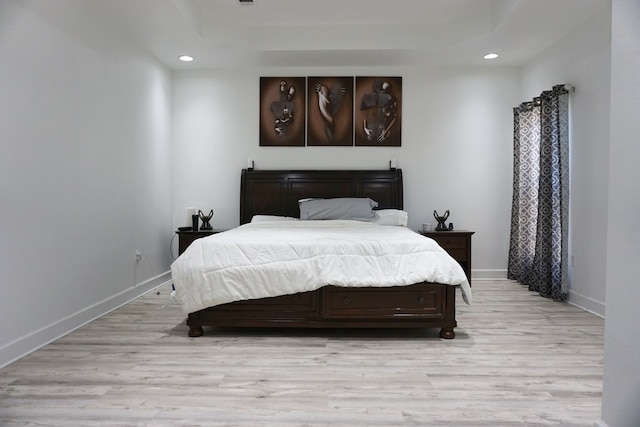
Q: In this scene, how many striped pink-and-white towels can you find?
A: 0